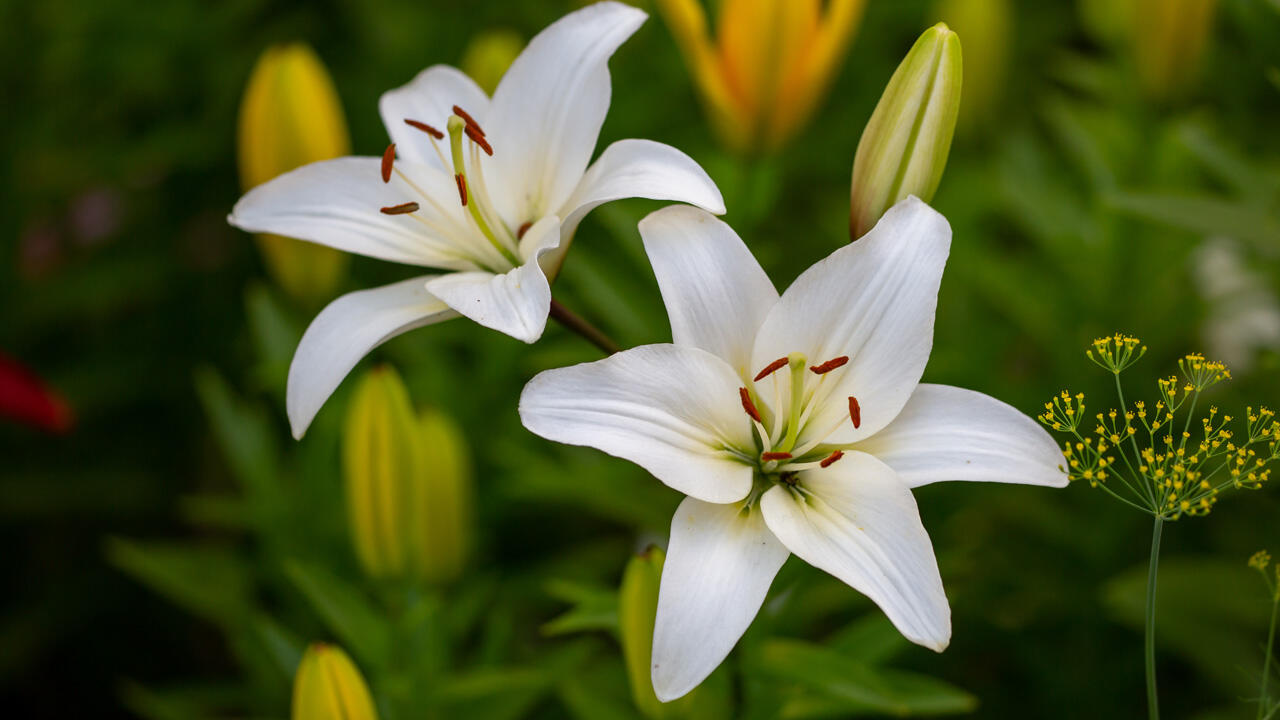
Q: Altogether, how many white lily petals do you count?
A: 12